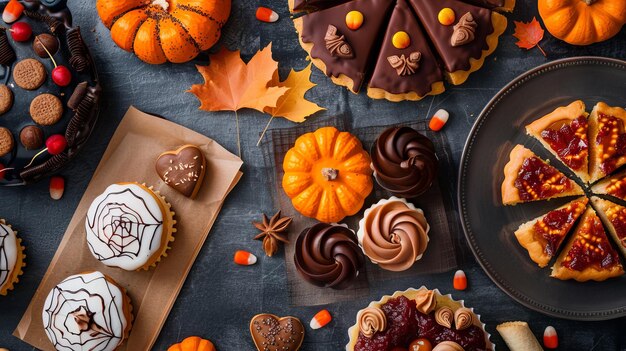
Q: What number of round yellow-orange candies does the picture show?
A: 3